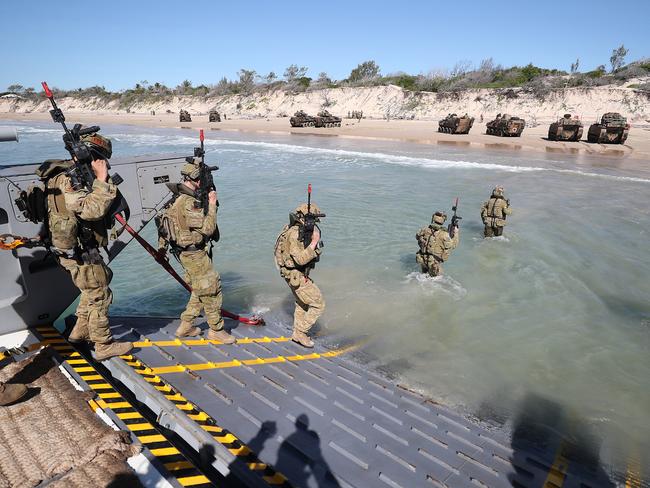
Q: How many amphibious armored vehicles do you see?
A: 8